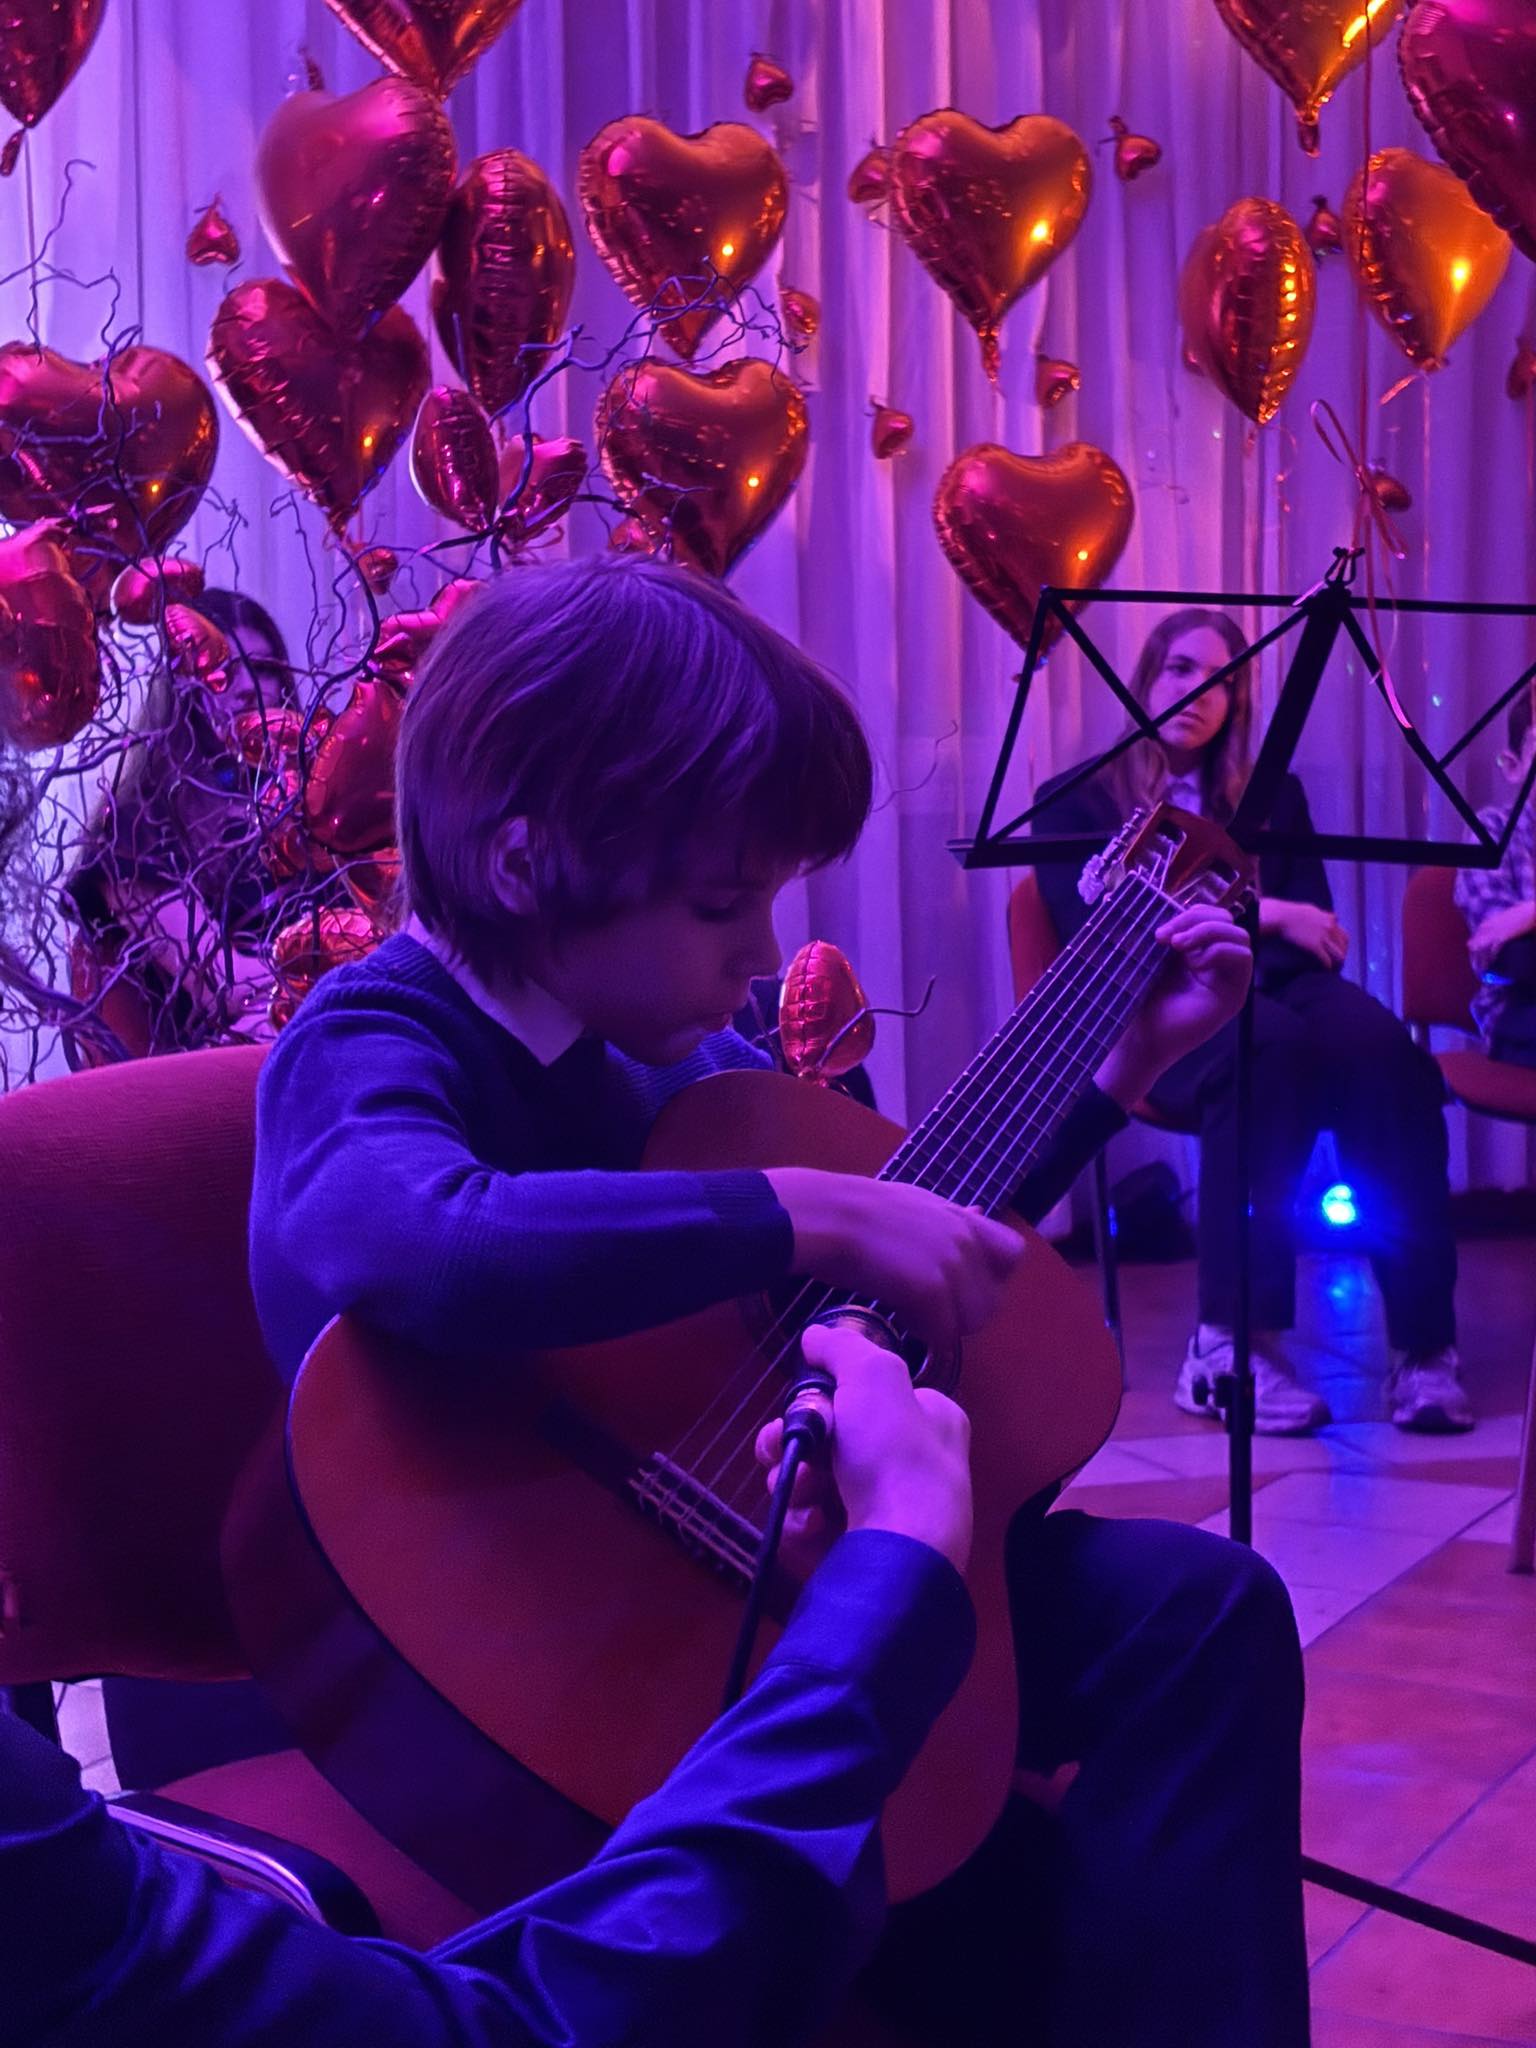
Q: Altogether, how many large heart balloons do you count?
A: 14